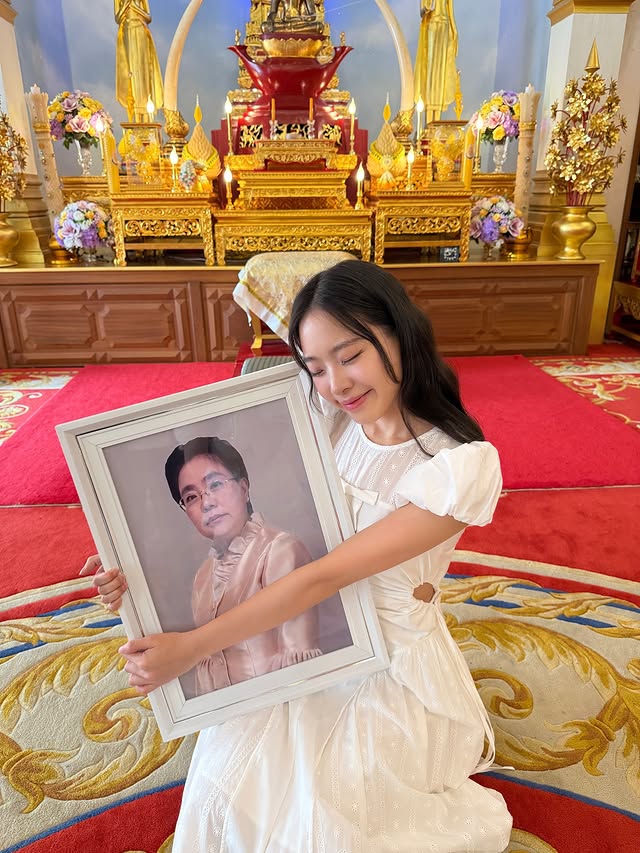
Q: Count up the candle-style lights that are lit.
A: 10